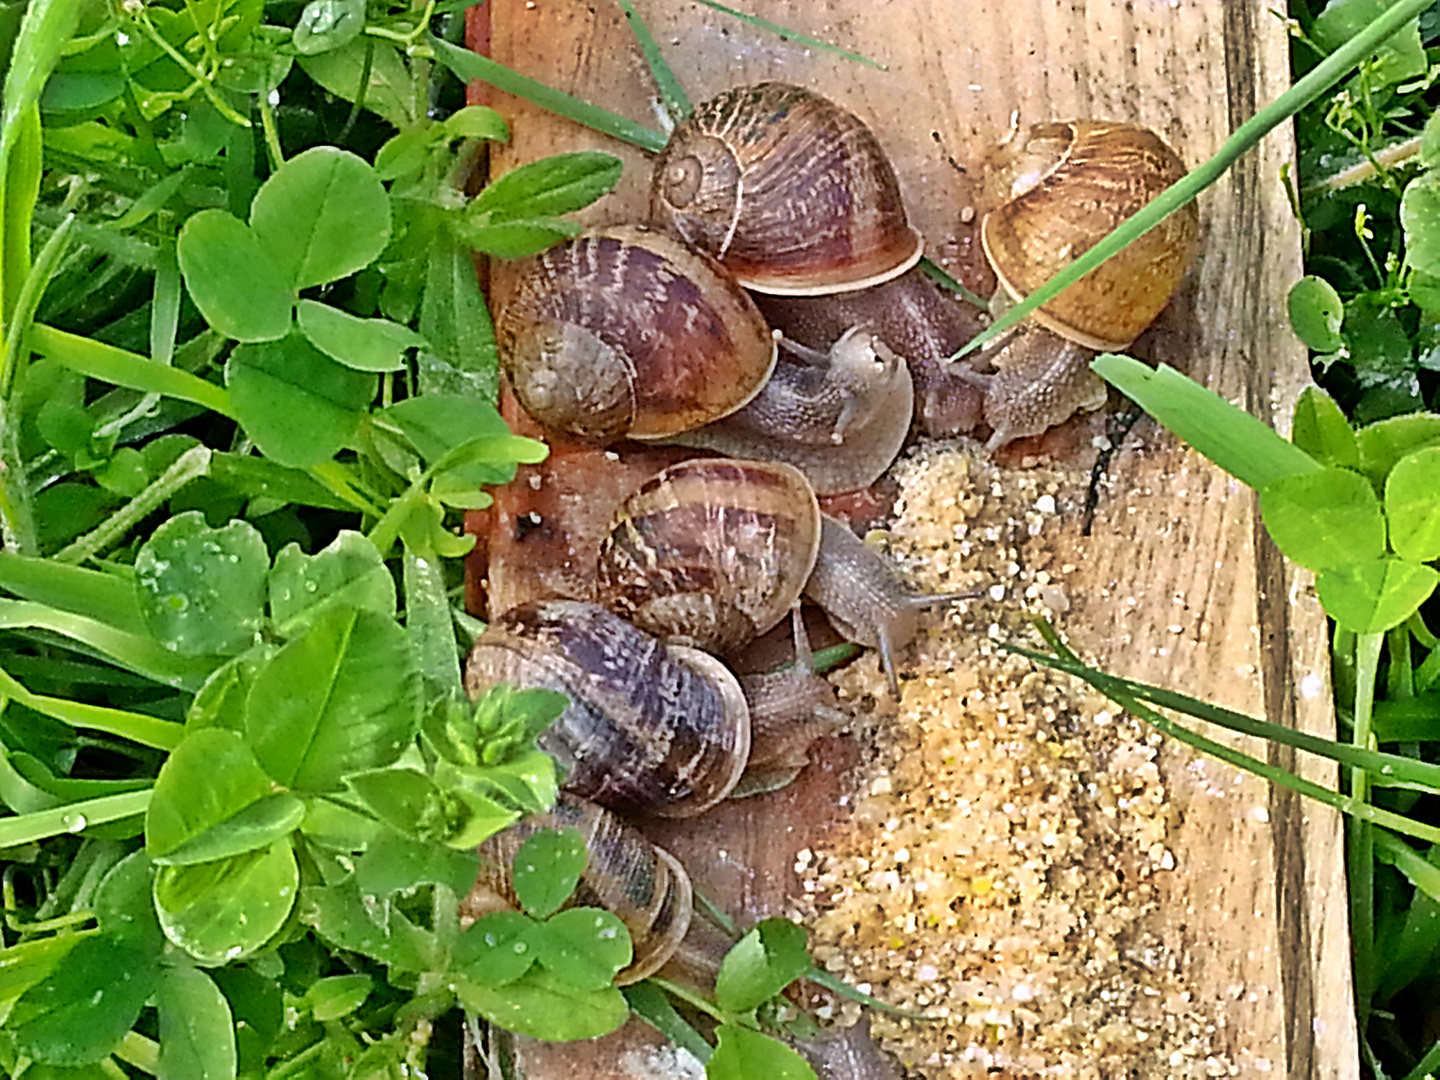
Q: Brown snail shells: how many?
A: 6